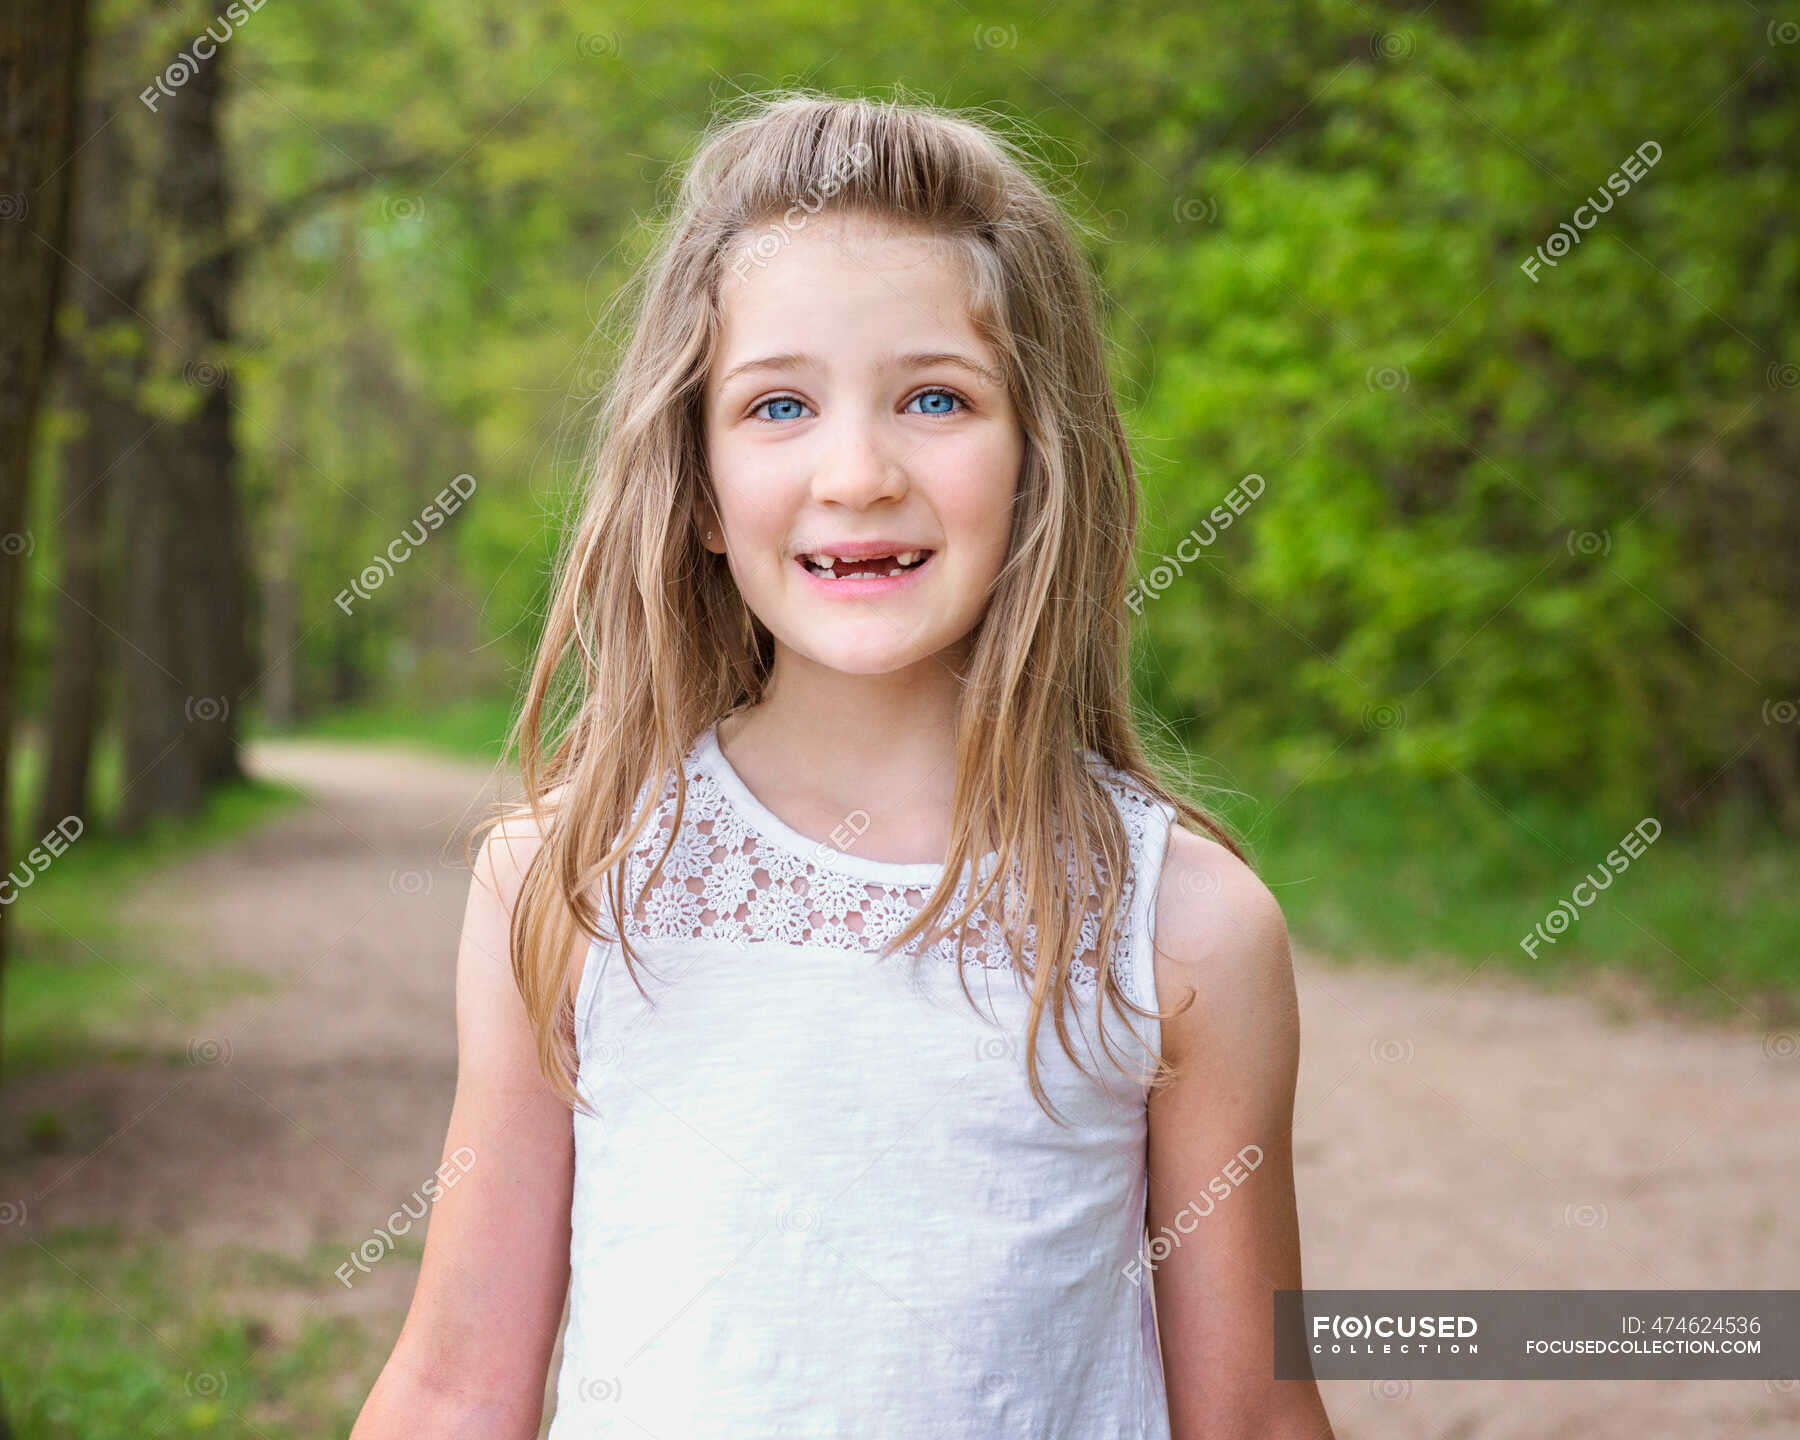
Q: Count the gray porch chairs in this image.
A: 0